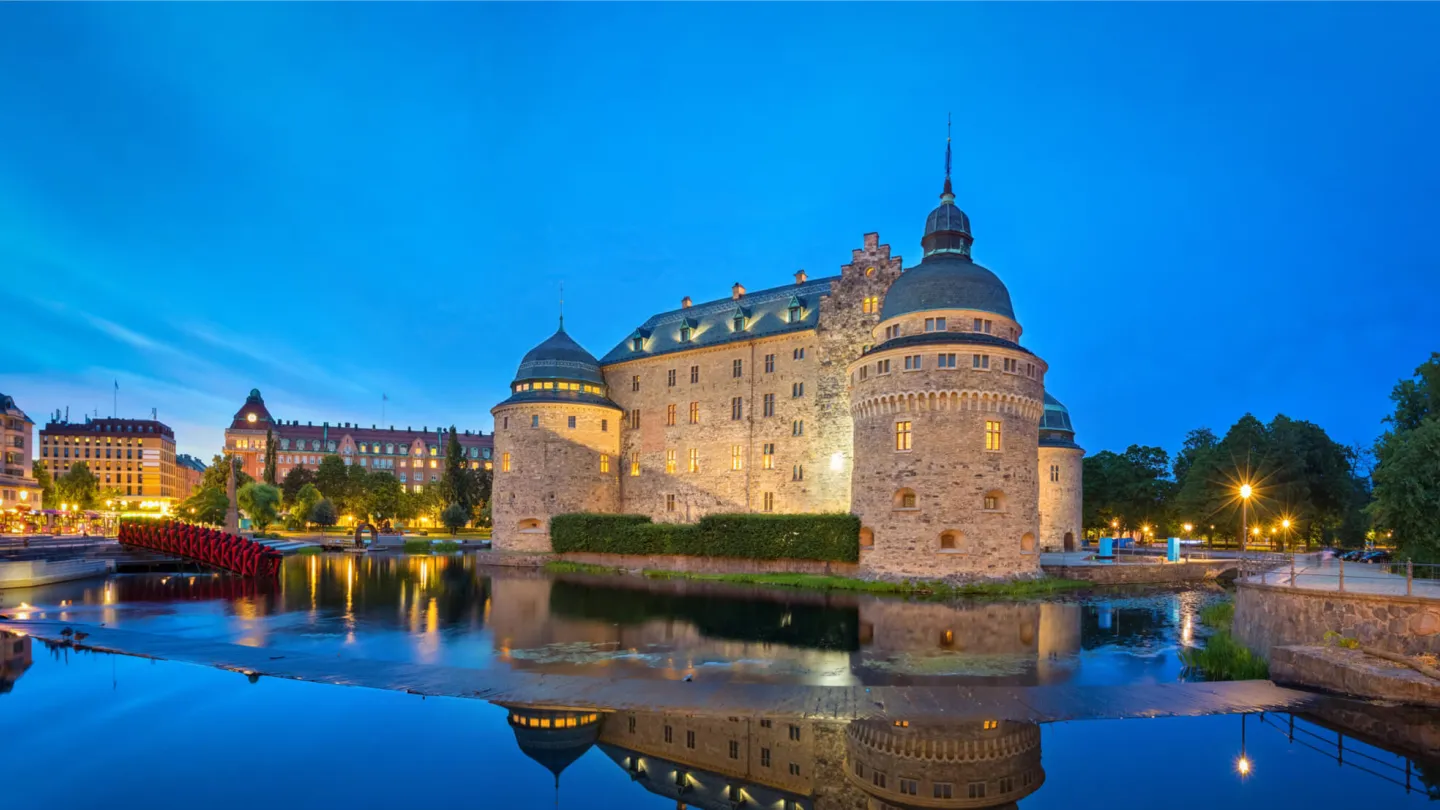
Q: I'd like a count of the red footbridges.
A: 1